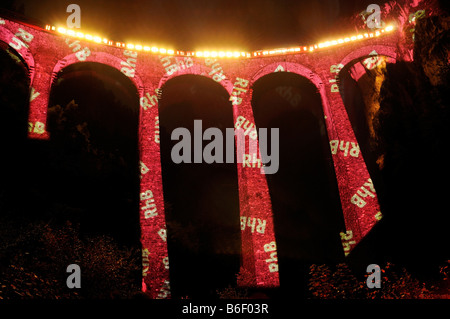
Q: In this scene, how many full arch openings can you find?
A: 3